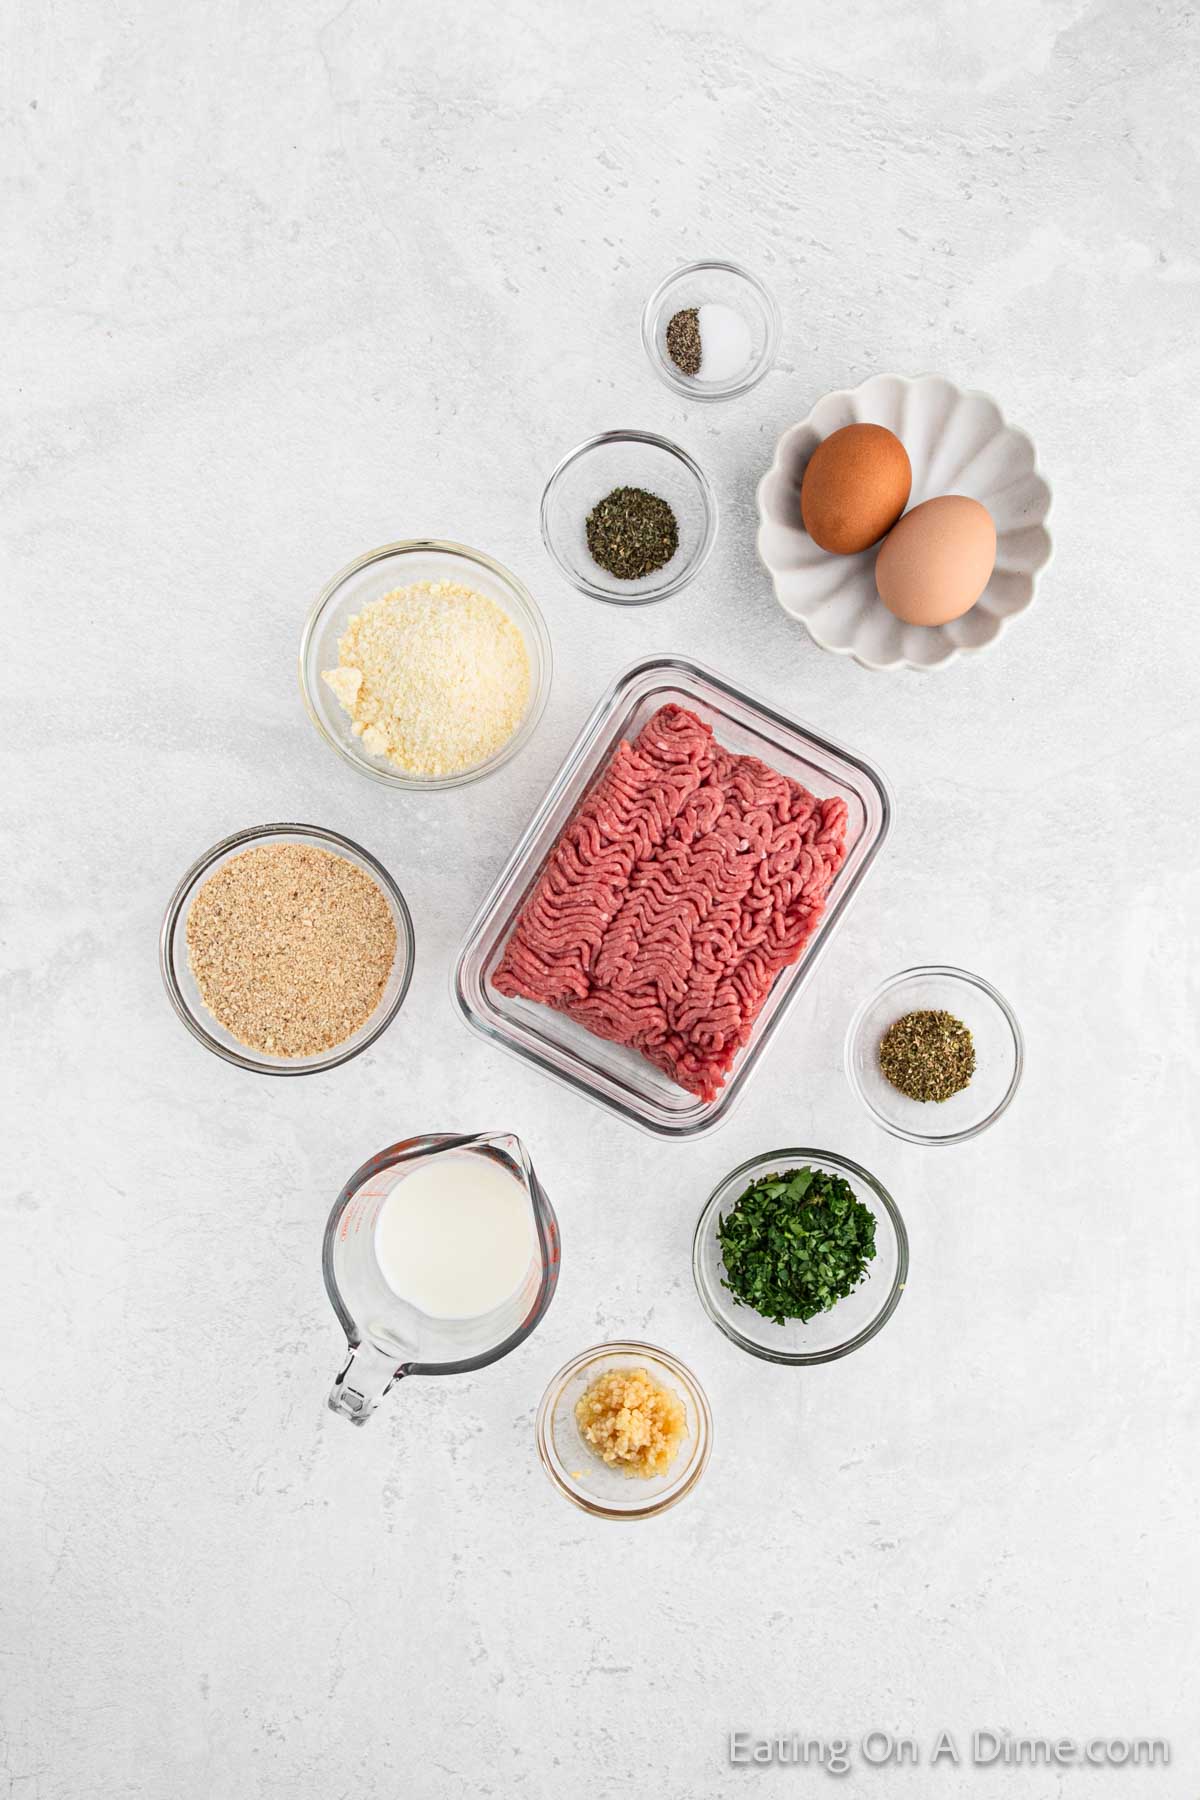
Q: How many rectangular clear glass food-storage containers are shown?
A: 1